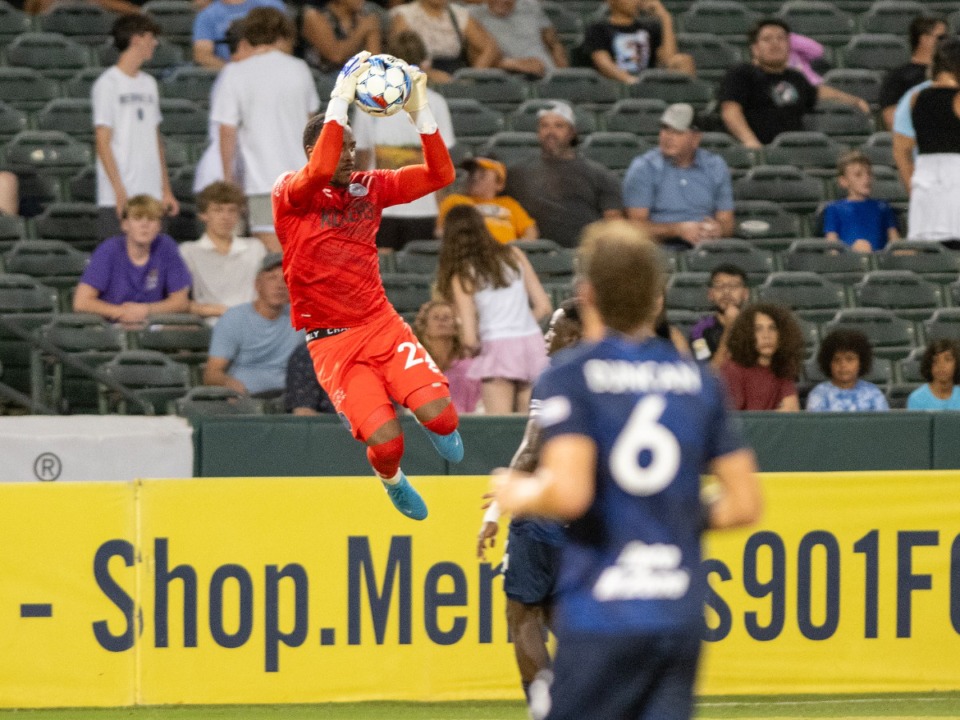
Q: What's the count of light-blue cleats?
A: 2